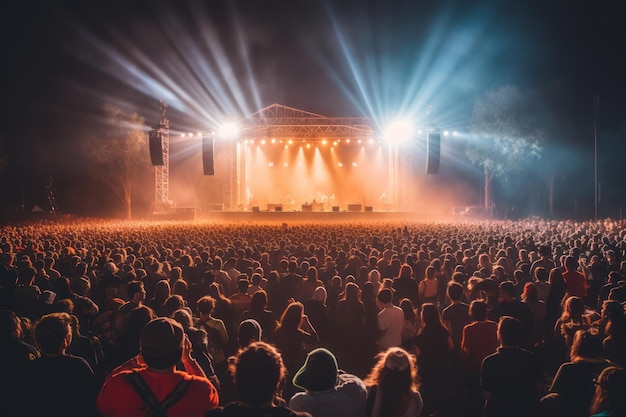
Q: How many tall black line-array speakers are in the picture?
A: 3